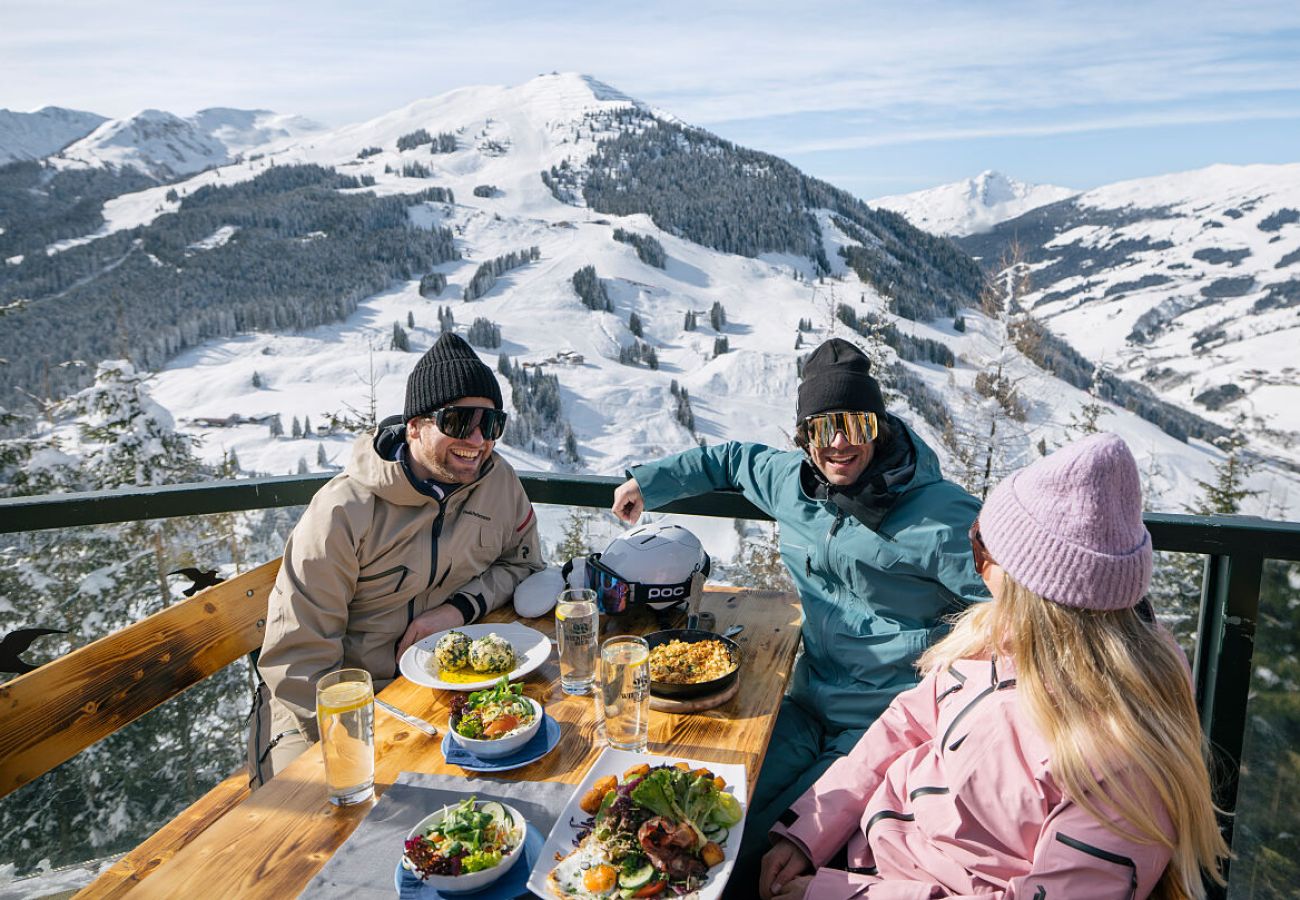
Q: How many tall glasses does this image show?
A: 3